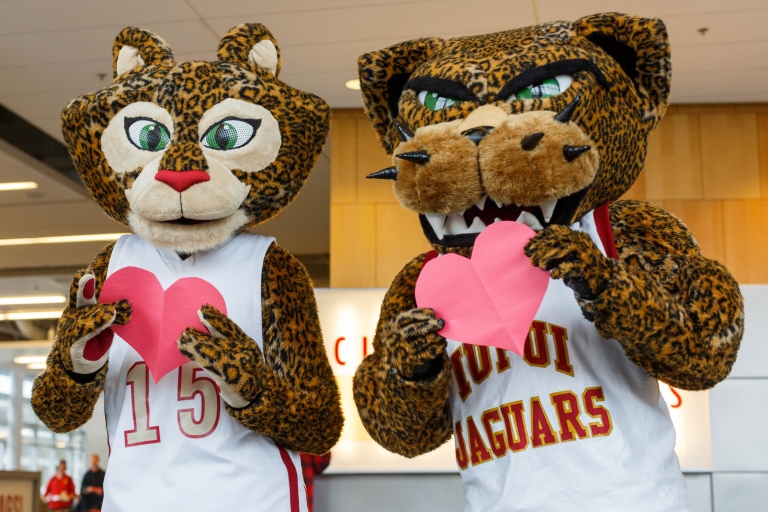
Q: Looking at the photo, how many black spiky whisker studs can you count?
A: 6